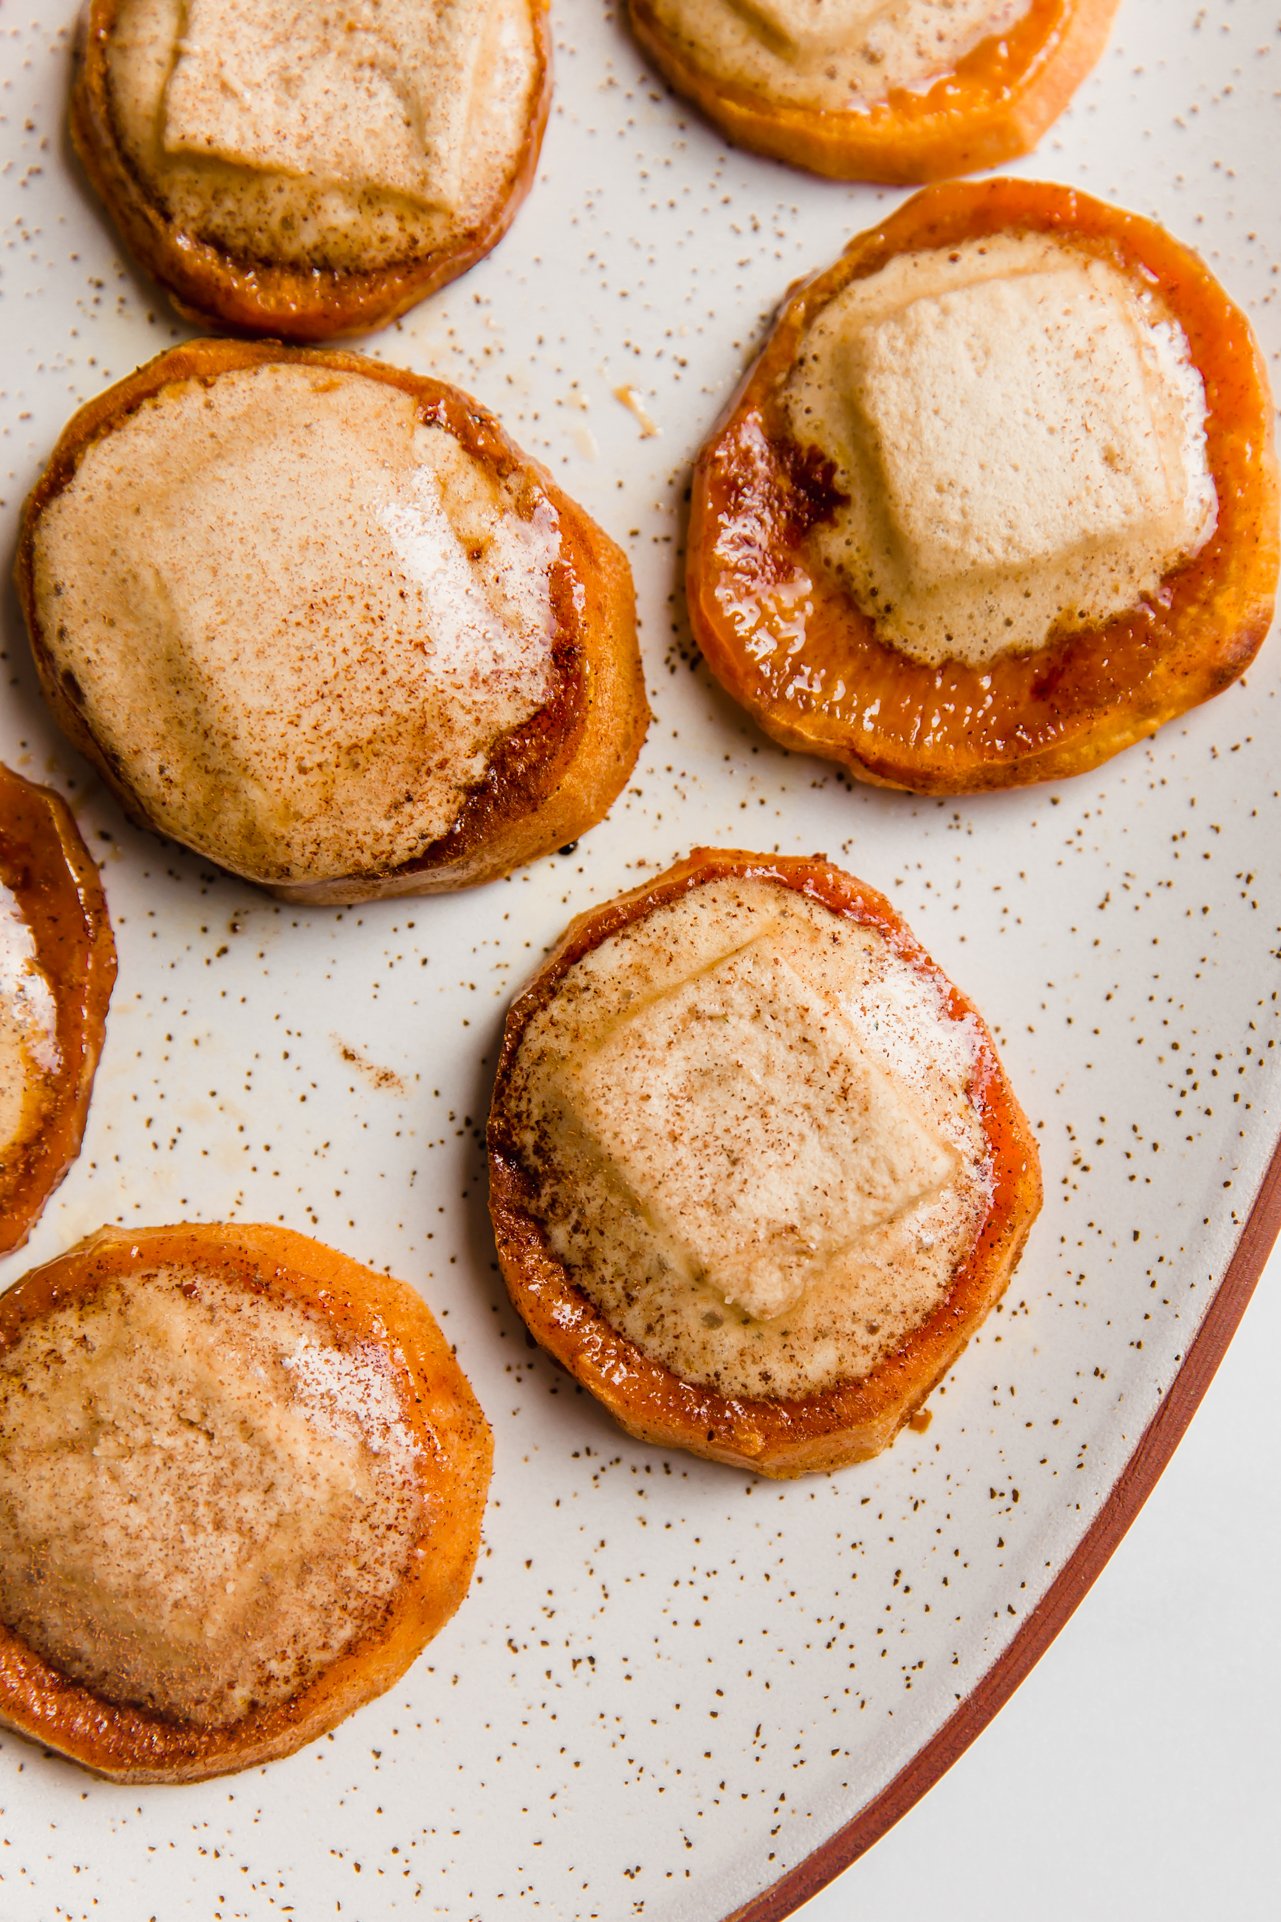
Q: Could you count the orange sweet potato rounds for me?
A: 7